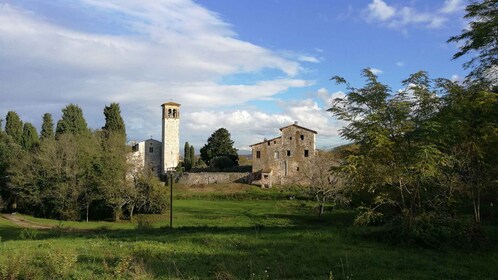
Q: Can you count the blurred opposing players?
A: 0